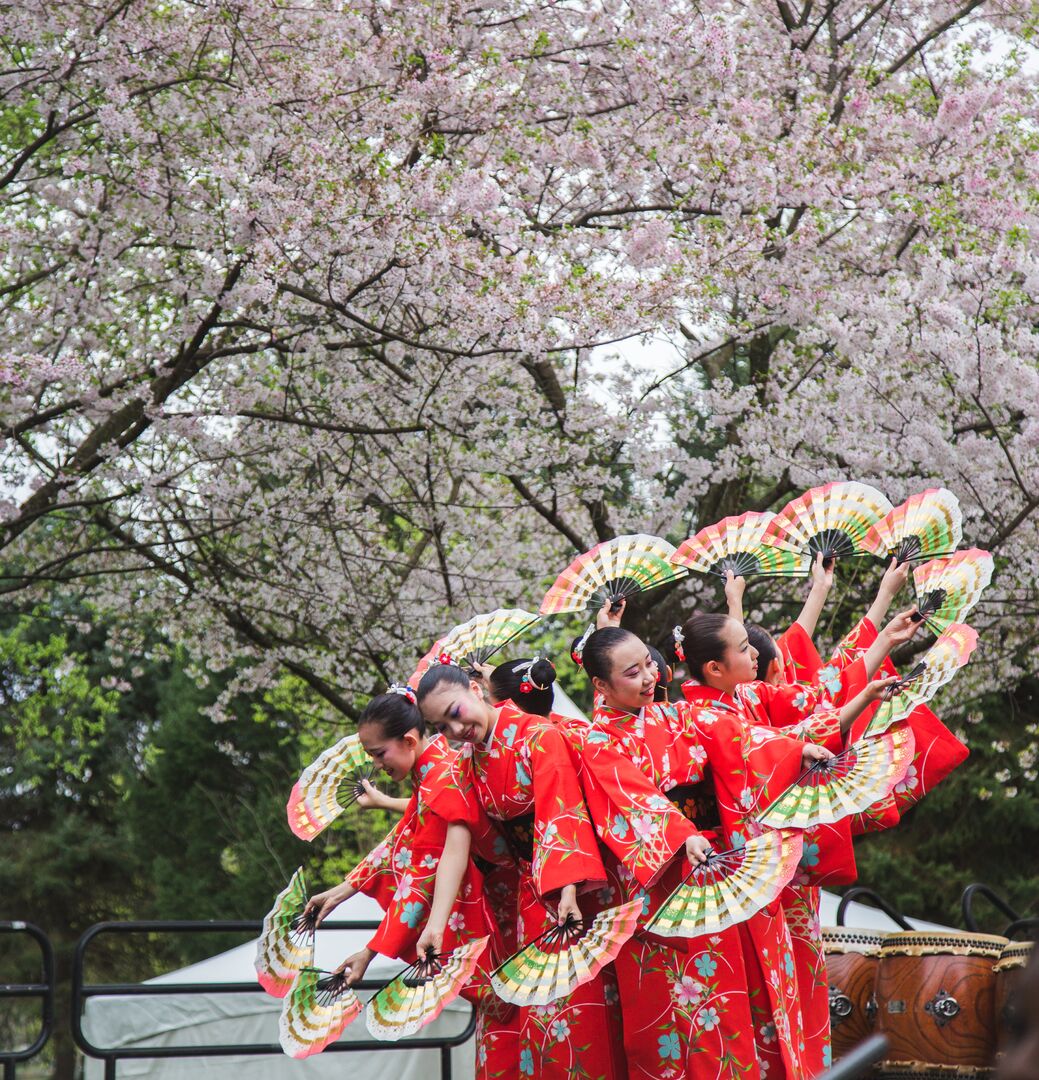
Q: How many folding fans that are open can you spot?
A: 14